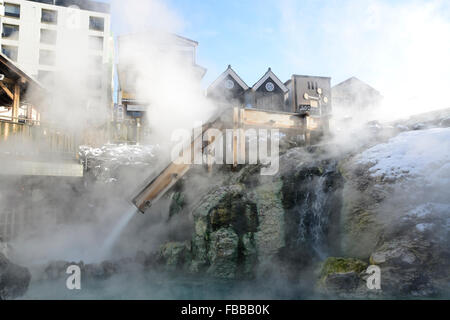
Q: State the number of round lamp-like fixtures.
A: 3